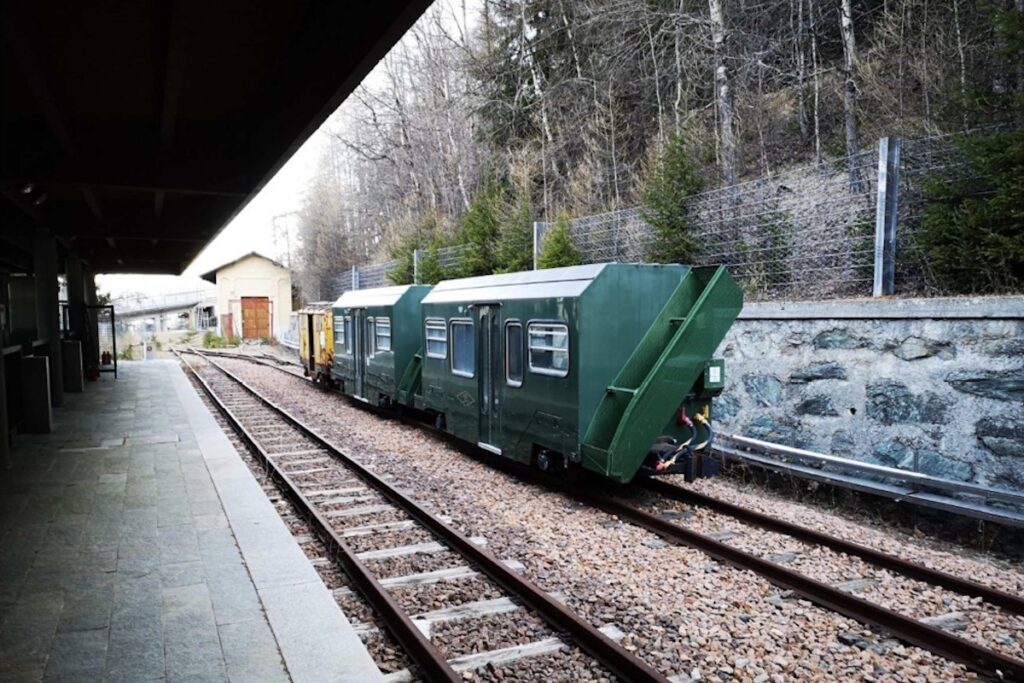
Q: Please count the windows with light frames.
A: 8